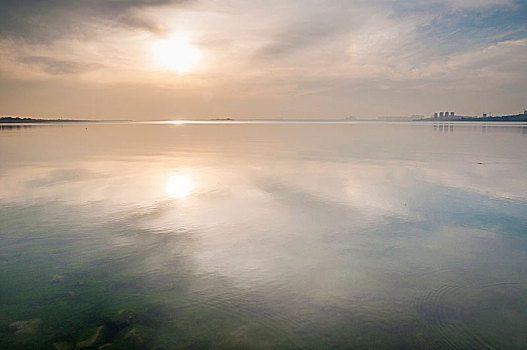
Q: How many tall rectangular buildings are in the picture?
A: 4